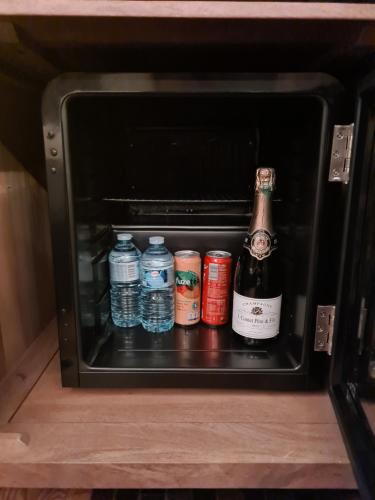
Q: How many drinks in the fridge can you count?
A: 5